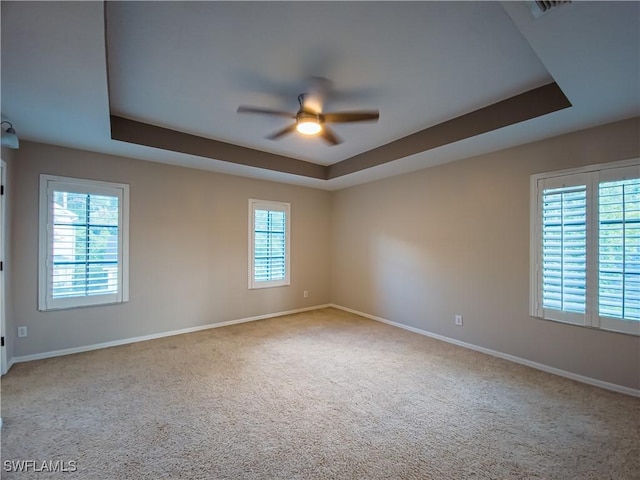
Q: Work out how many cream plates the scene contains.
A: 3